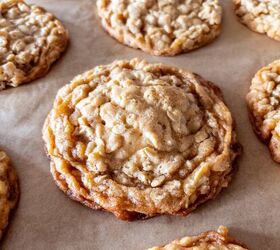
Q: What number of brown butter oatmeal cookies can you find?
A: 7